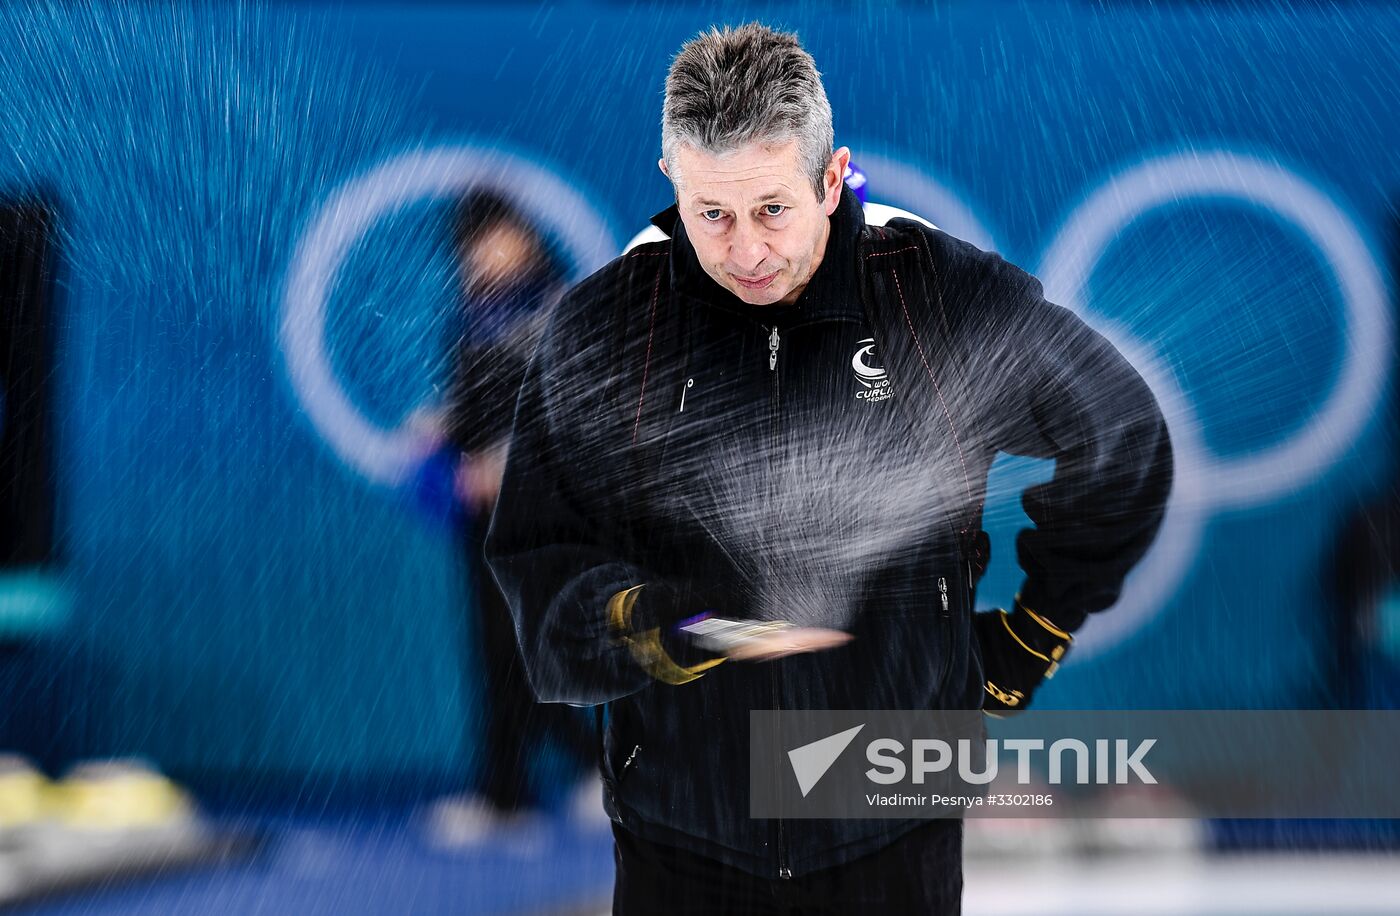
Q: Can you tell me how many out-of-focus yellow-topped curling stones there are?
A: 2